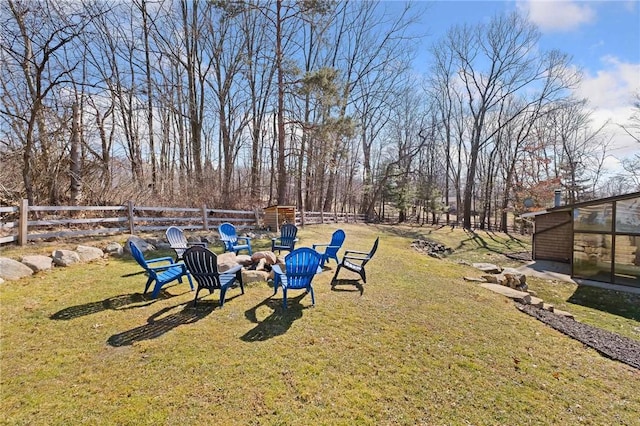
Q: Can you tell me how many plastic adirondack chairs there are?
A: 8